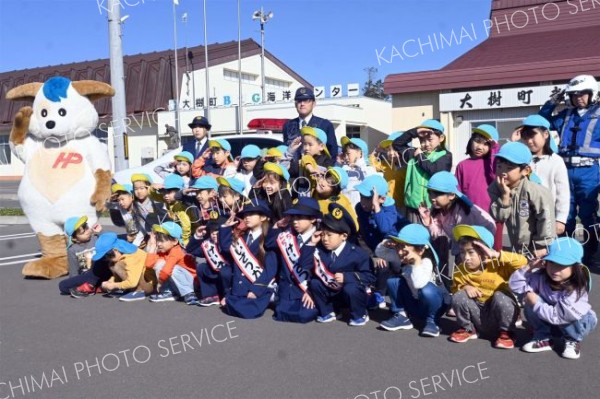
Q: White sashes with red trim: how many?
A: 4